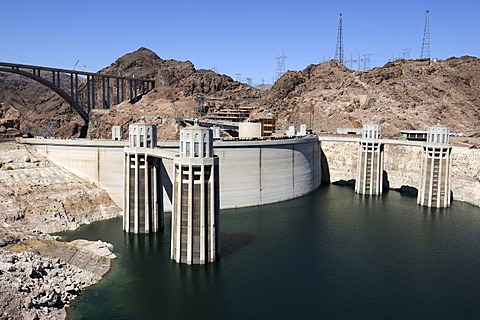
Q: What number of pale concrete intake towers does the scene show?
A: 4